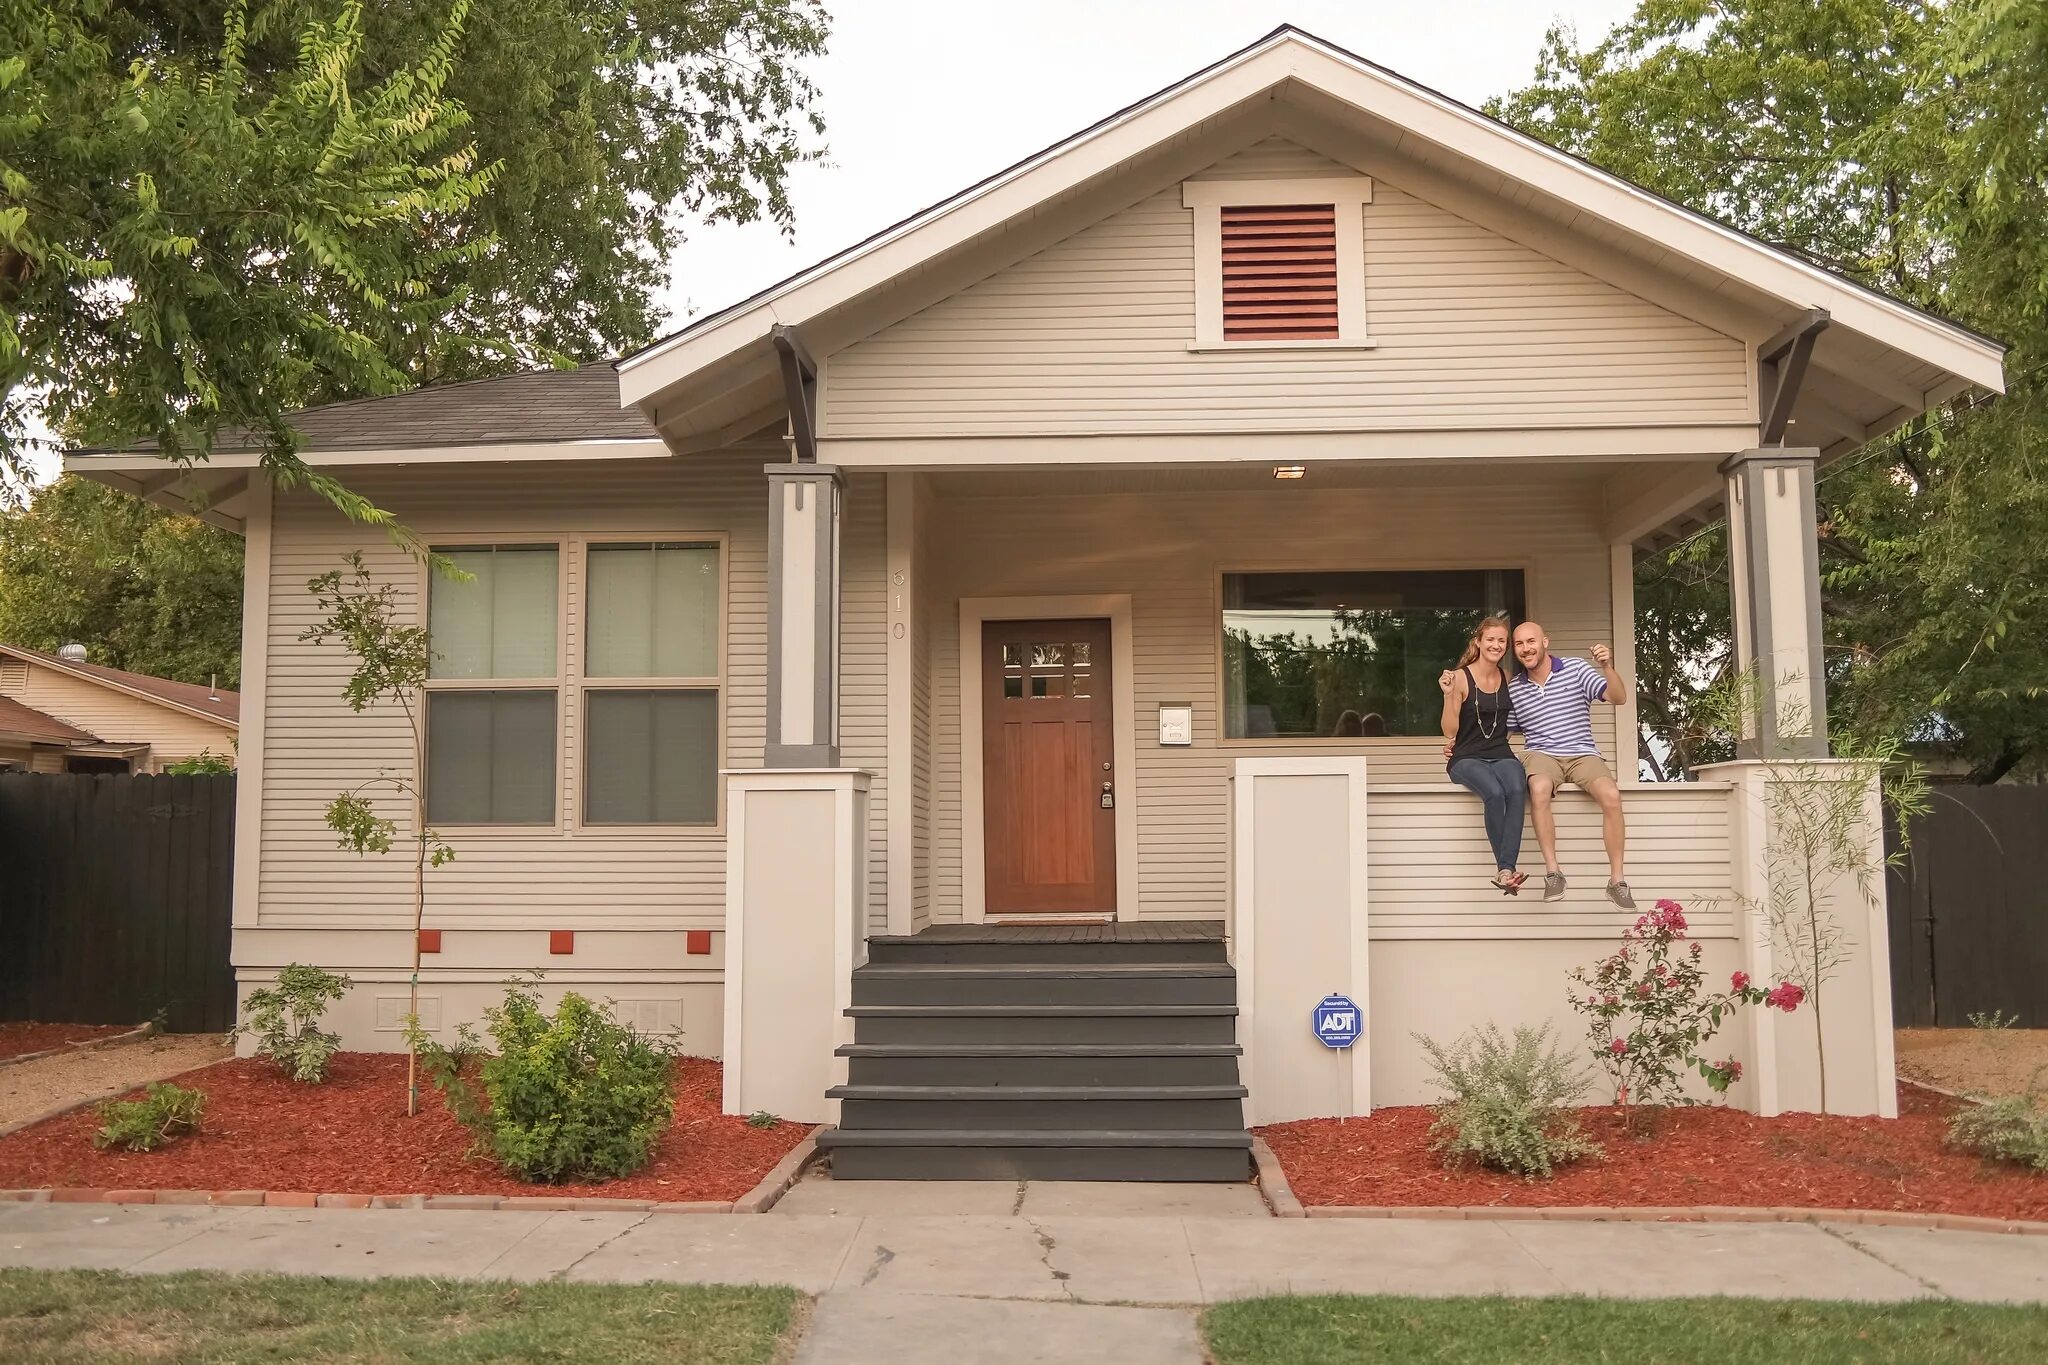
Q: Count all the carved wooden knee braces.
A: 2